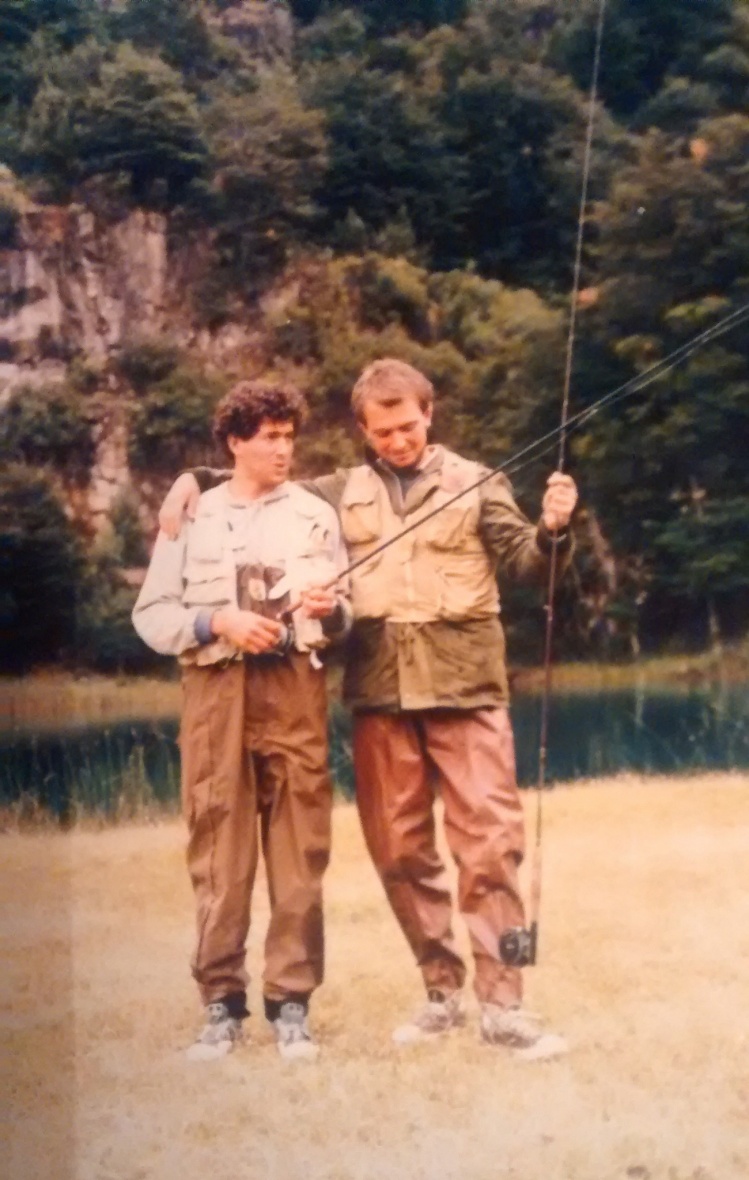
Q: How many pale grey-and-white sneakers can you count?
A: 4